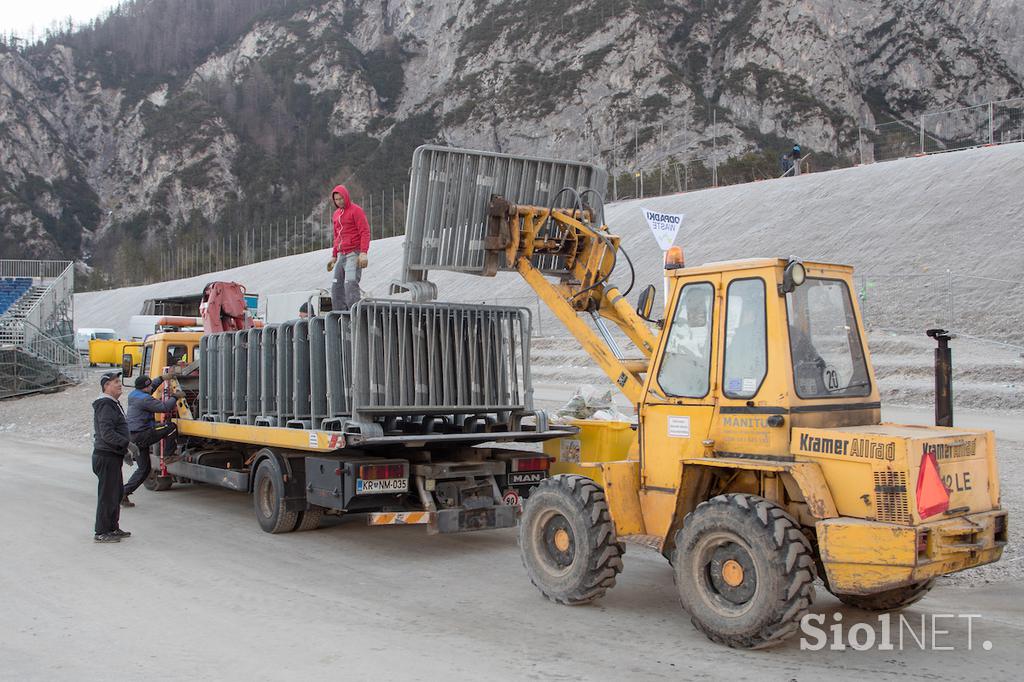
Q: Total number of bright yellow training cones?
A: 0